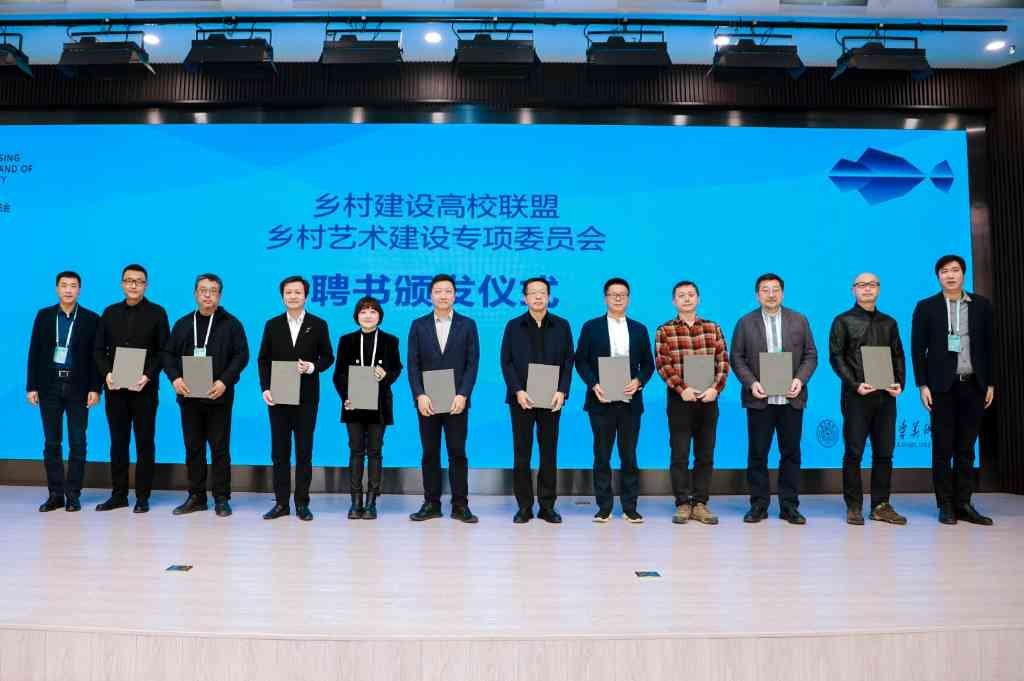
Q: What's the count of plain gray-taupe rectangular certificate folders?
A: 10